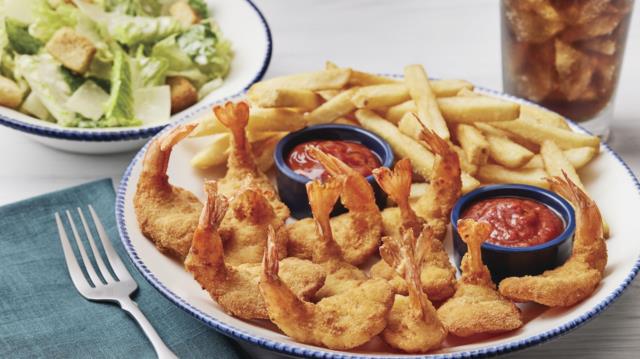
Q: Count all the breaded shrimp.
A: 12